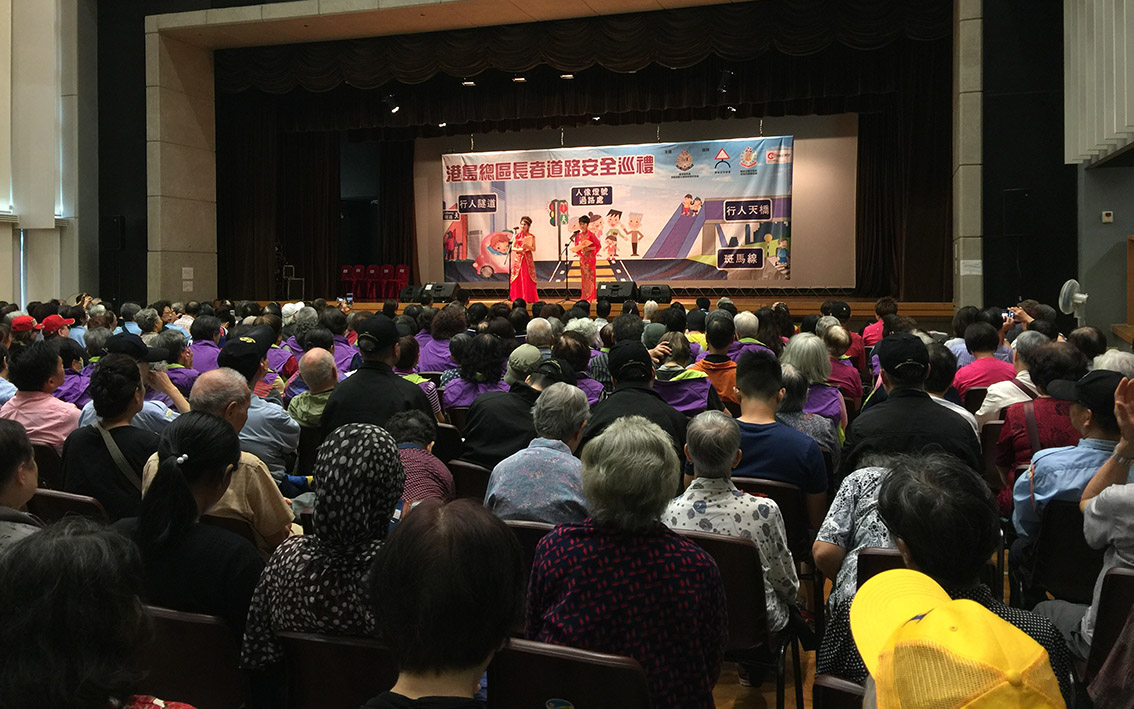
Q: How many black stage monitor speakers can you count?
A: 4